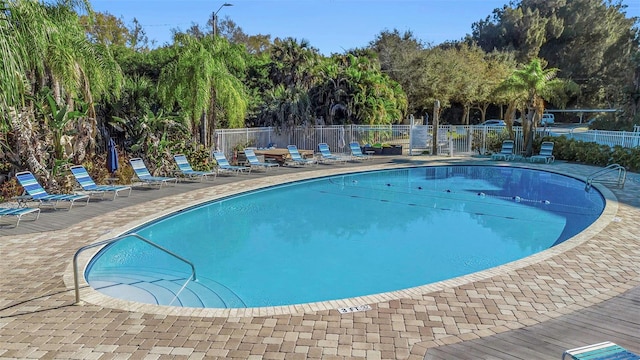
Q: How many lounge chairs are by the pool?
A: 13